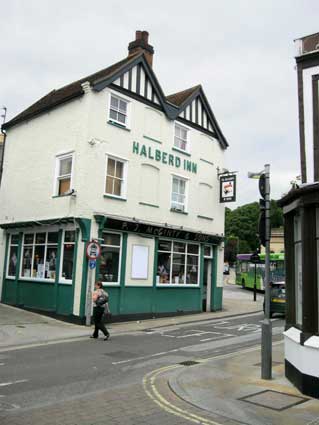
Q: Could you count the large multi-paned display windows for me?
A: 2